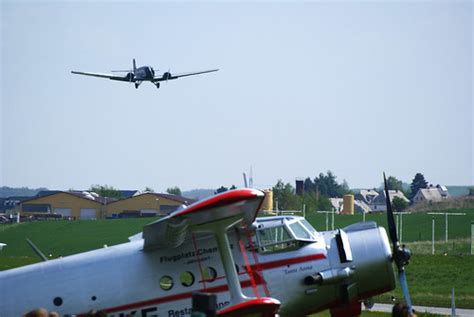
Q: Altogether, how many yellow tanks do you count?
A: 2